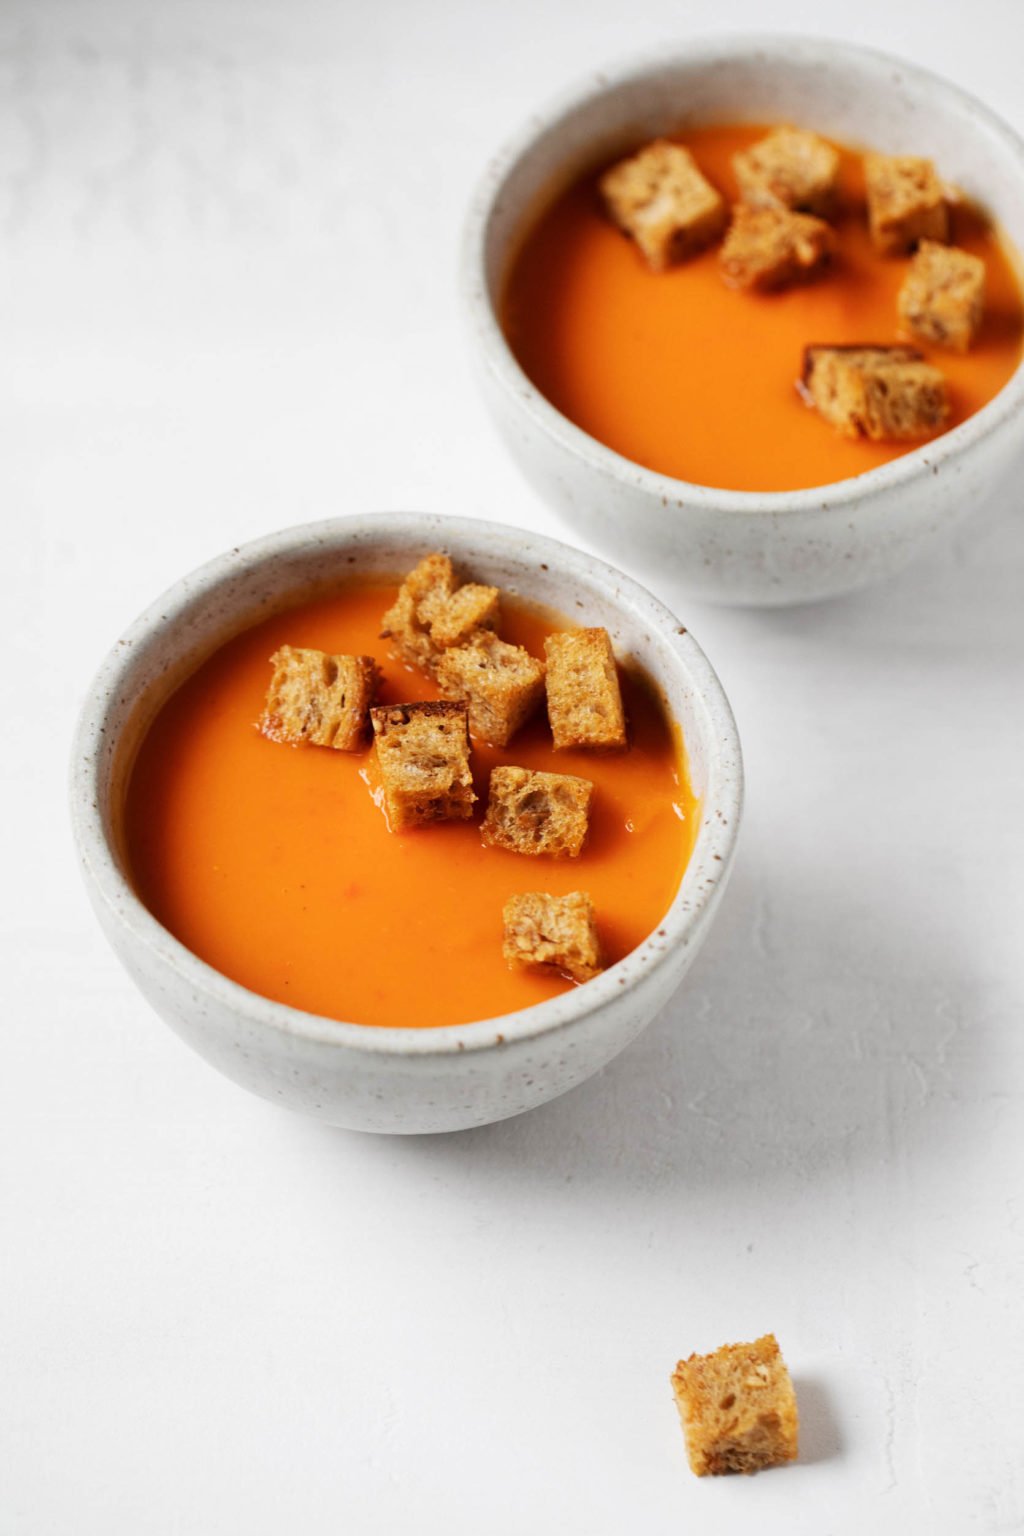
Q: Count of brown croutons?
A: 14